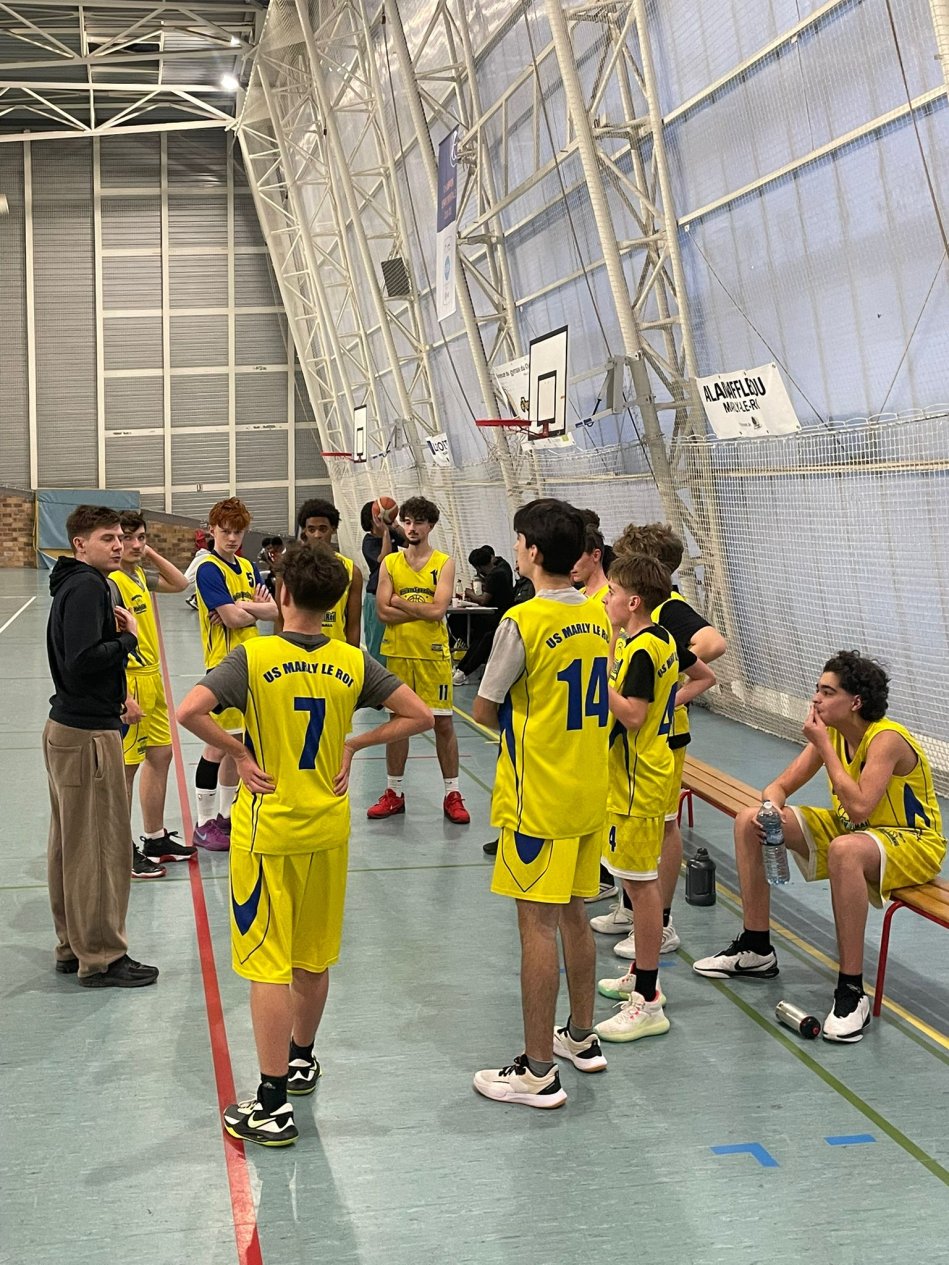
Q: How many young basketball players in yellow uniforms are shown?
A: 10